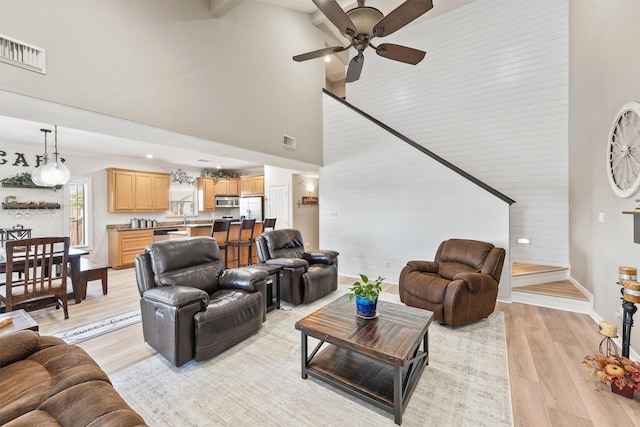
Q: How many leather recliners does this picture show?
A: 3